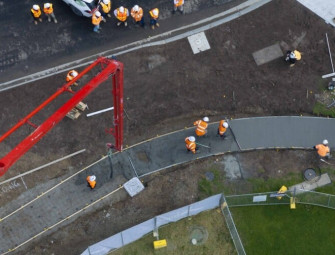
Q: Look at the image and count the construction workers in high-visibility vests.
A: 15